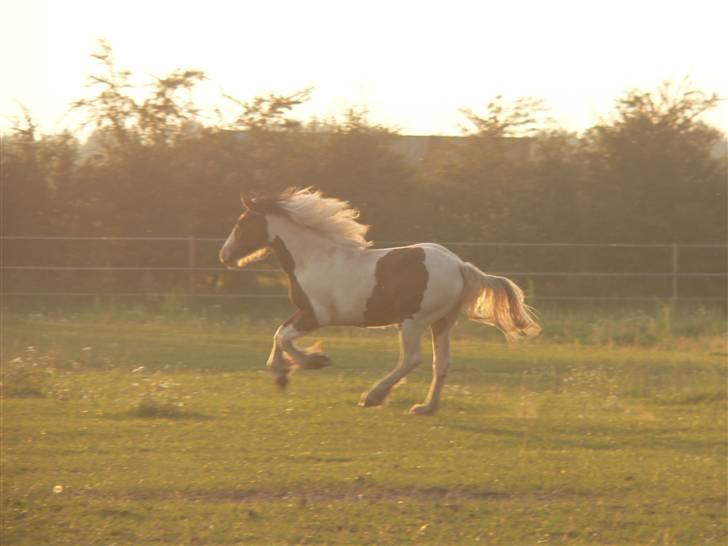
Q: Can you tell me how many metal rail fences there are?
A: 1